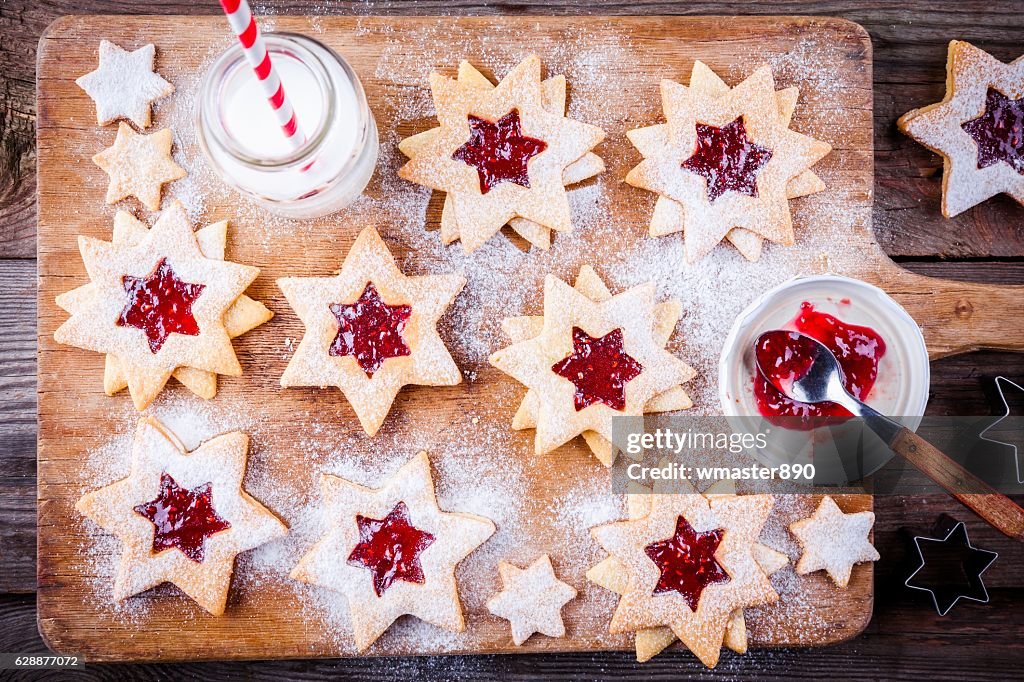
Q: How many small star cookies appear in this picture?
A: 4